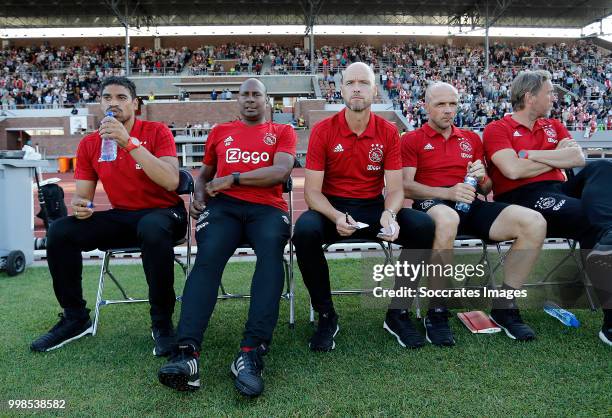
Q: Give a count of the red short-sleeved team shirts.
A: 5